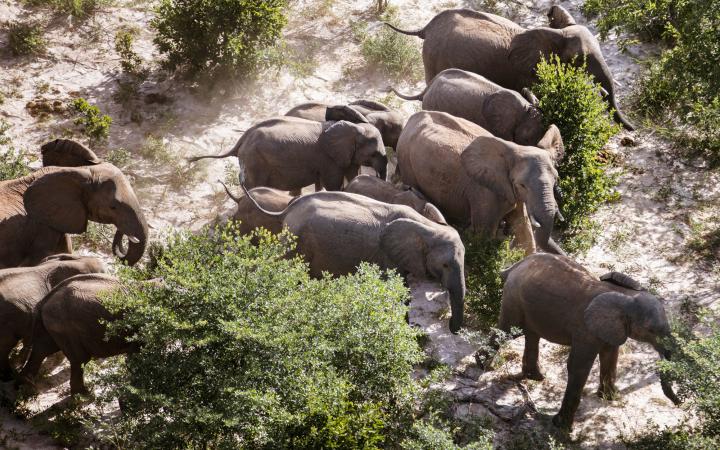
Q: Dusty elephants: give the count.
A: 12